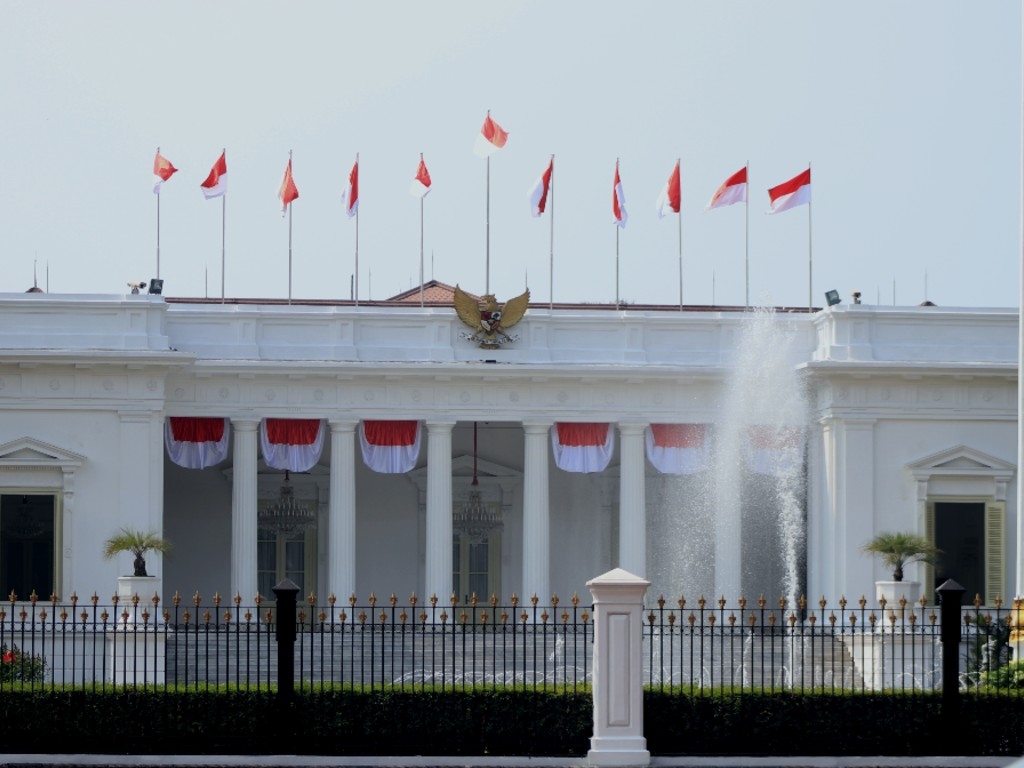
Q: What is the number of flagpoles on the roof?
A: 11